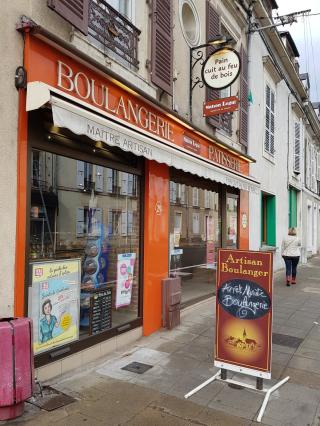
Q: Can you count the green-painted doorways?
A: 2